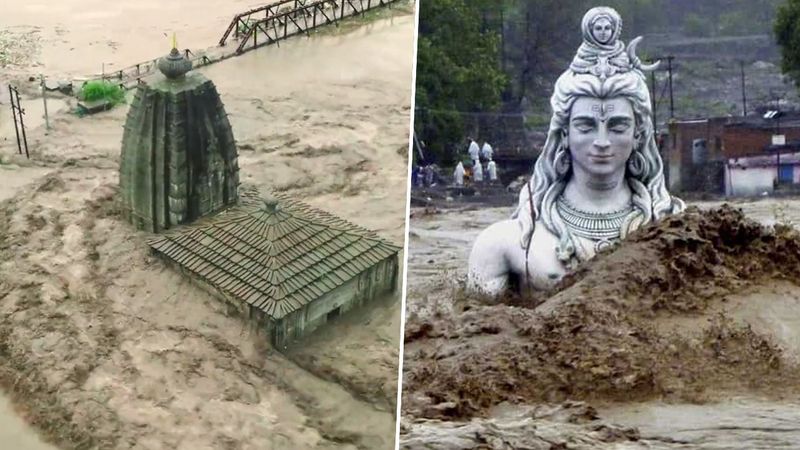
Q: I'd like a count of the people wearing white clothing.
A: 5